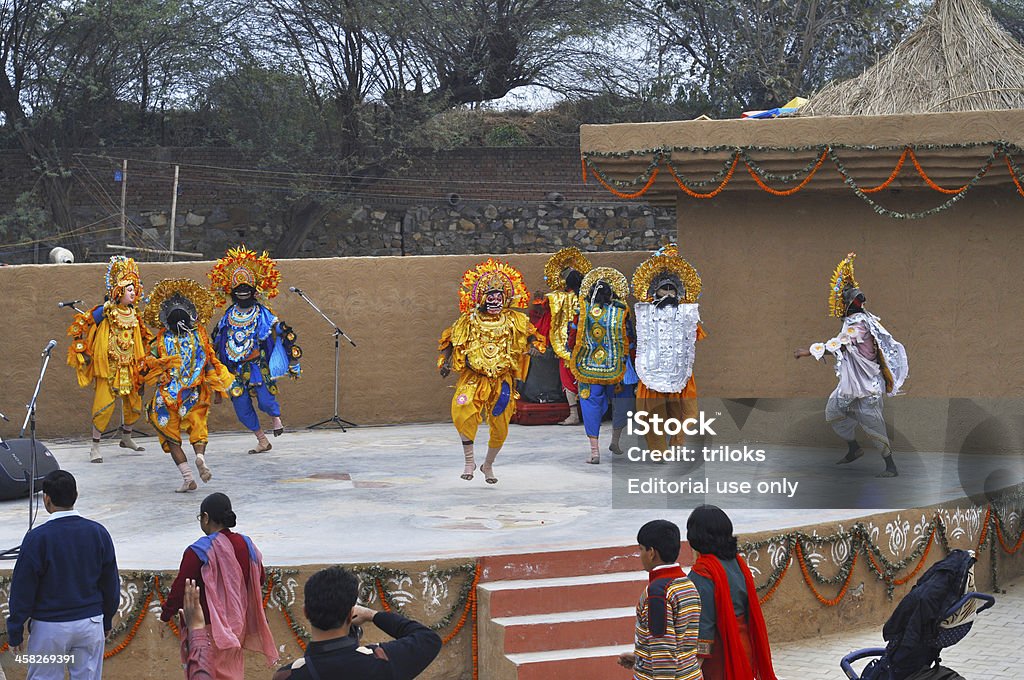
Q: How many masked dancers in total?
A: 8